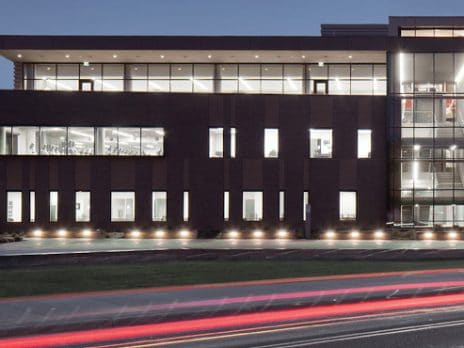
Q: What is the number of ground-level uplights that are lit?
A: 14